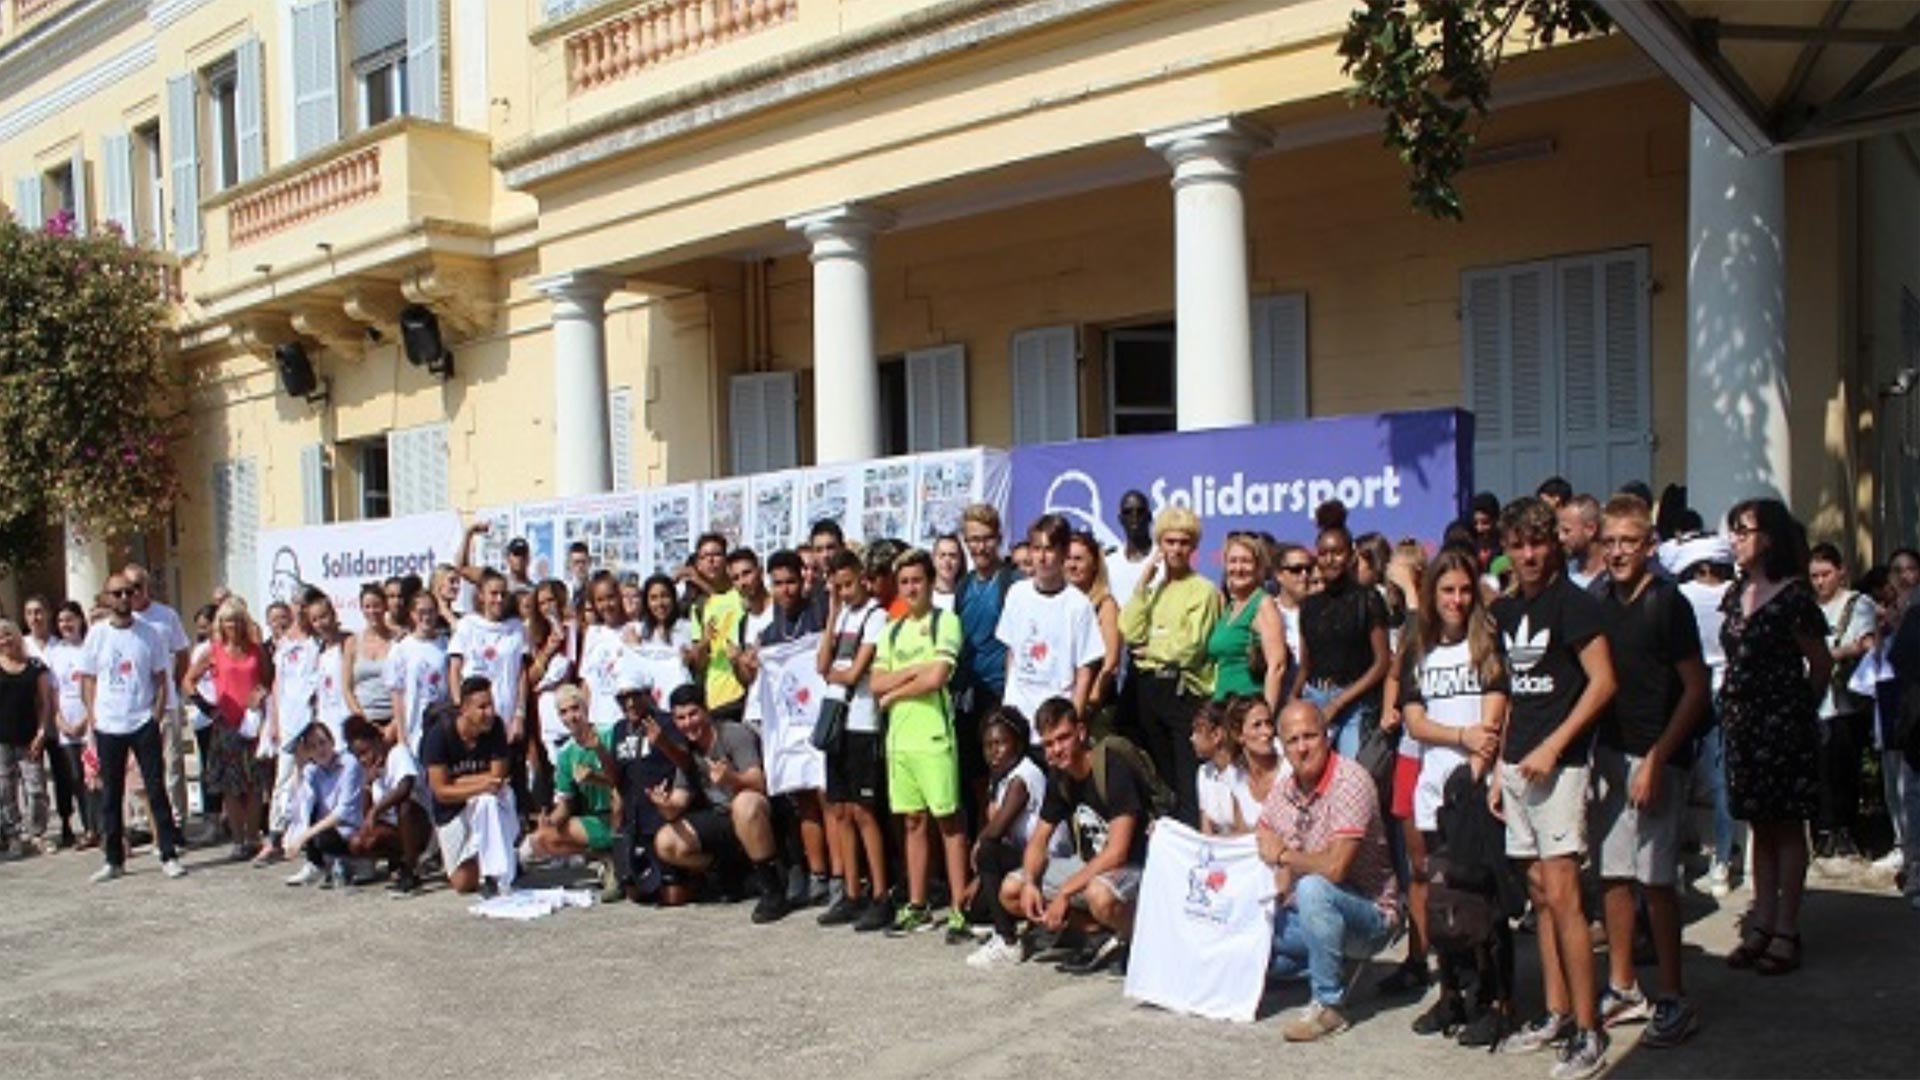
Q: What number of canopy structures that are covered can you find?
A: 1